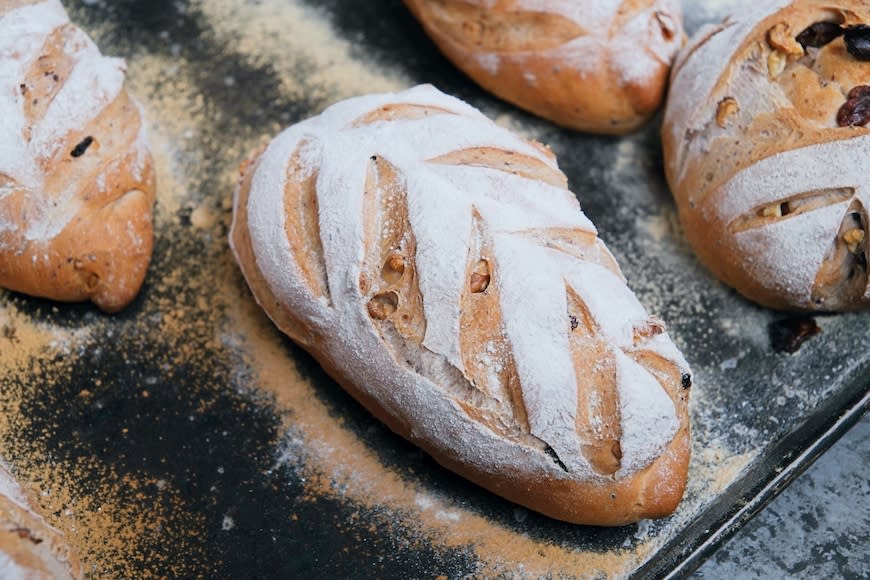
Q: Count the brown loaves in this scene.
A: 5